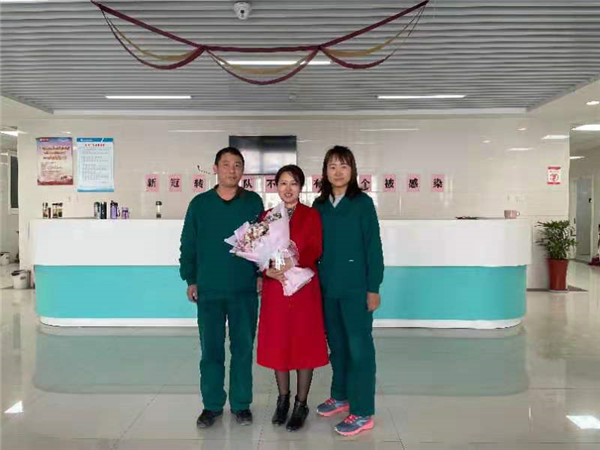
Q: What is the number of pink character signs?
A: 10